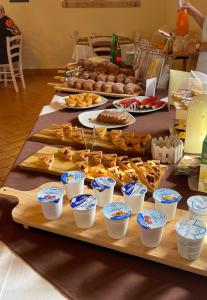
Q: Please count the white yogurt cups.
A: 10